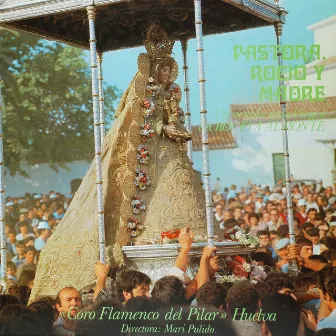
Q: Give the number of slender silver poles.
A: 6